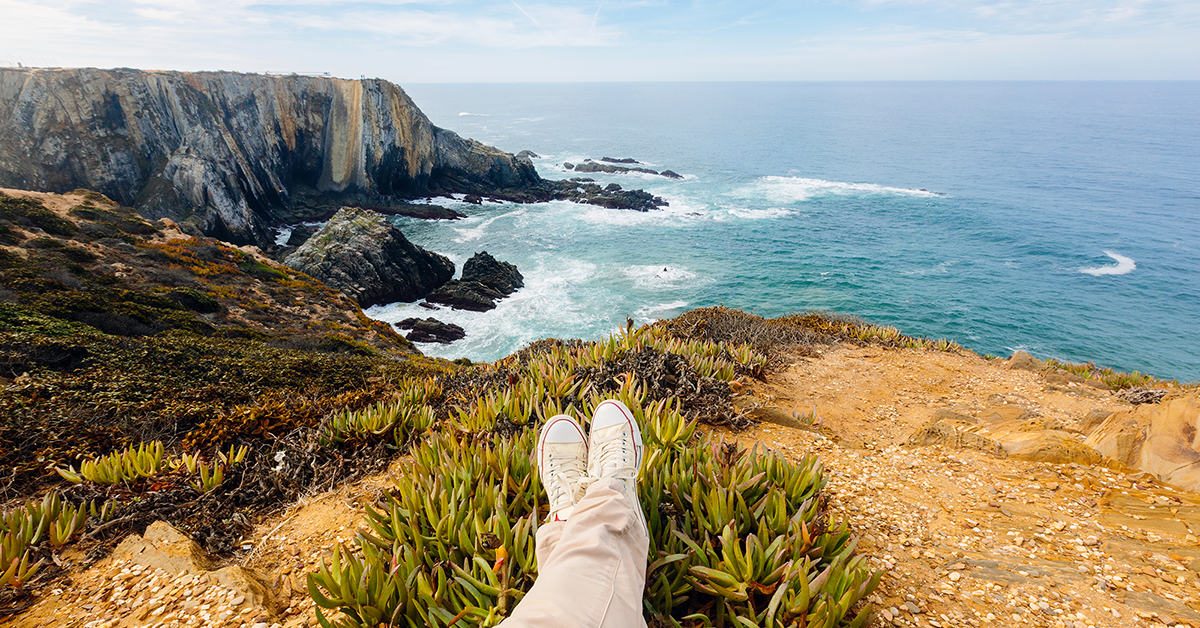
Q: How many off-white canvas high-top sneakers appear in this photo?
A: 2